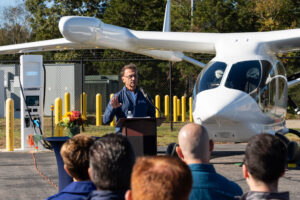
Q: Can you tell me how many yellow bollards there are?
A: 12